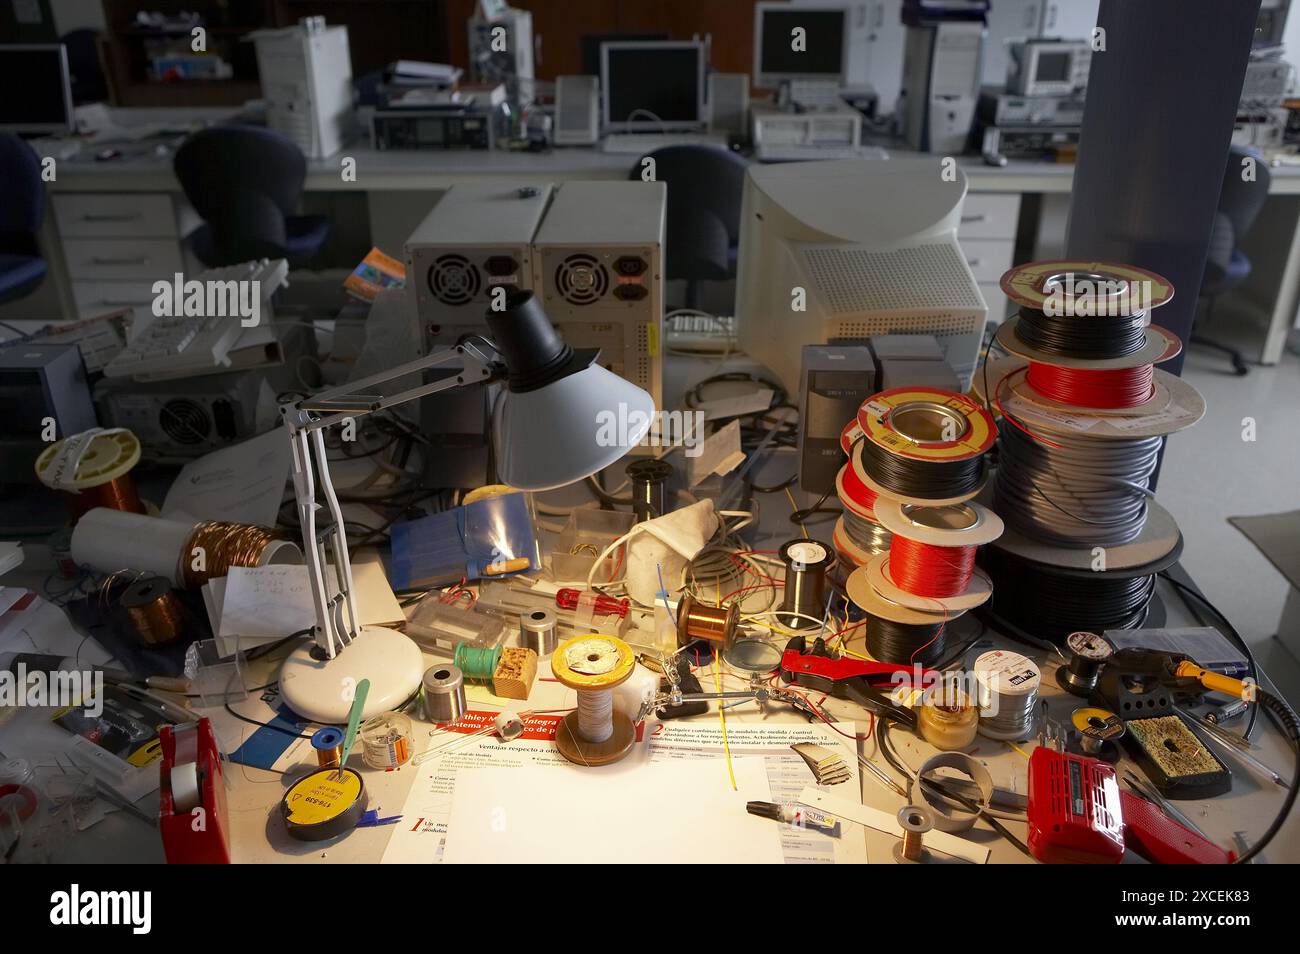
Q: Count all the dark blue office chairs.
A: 4